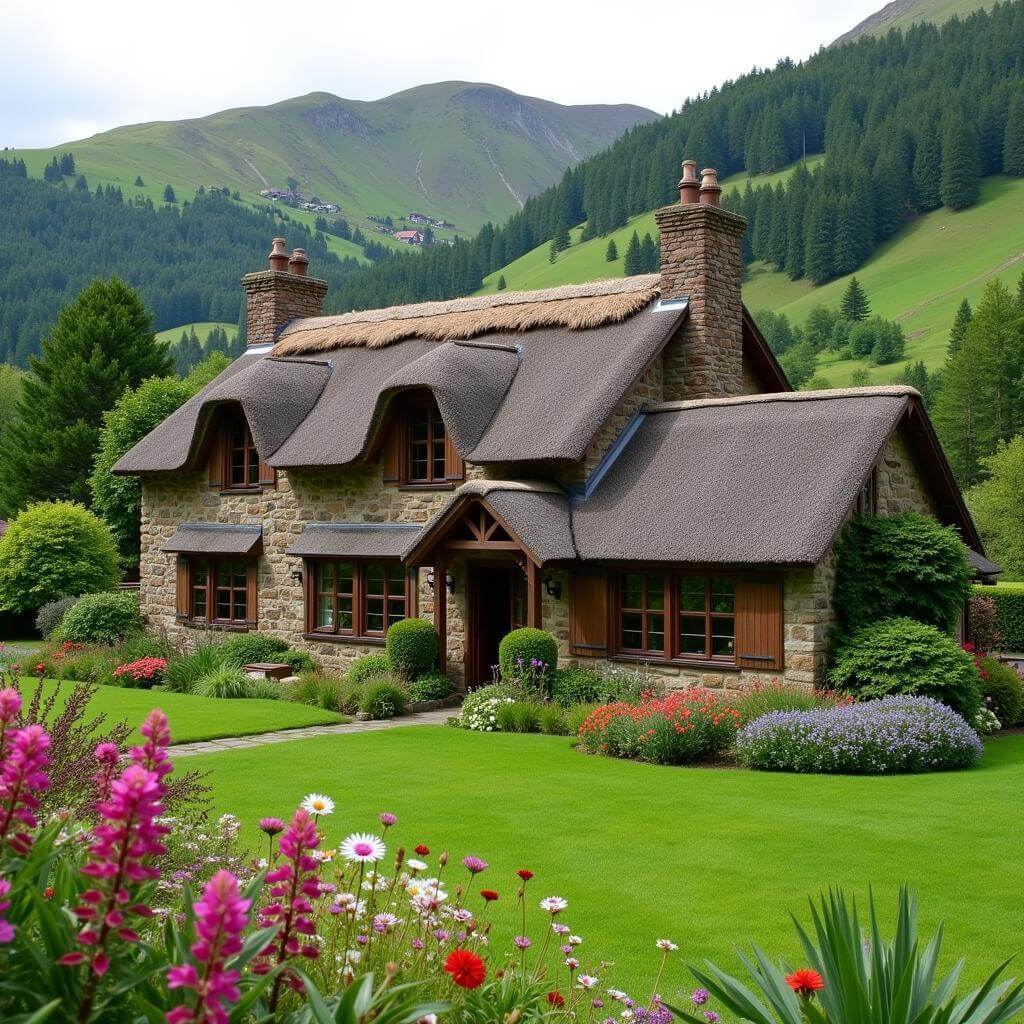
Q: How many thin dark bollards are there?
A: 0